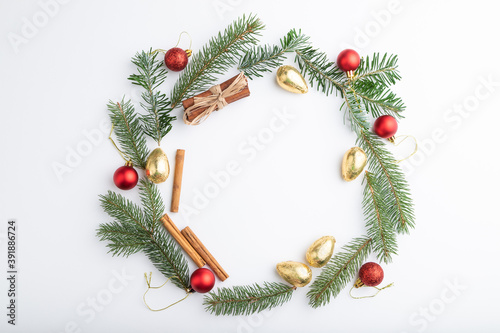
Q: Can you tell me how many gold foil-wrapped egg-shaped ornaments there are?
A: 5